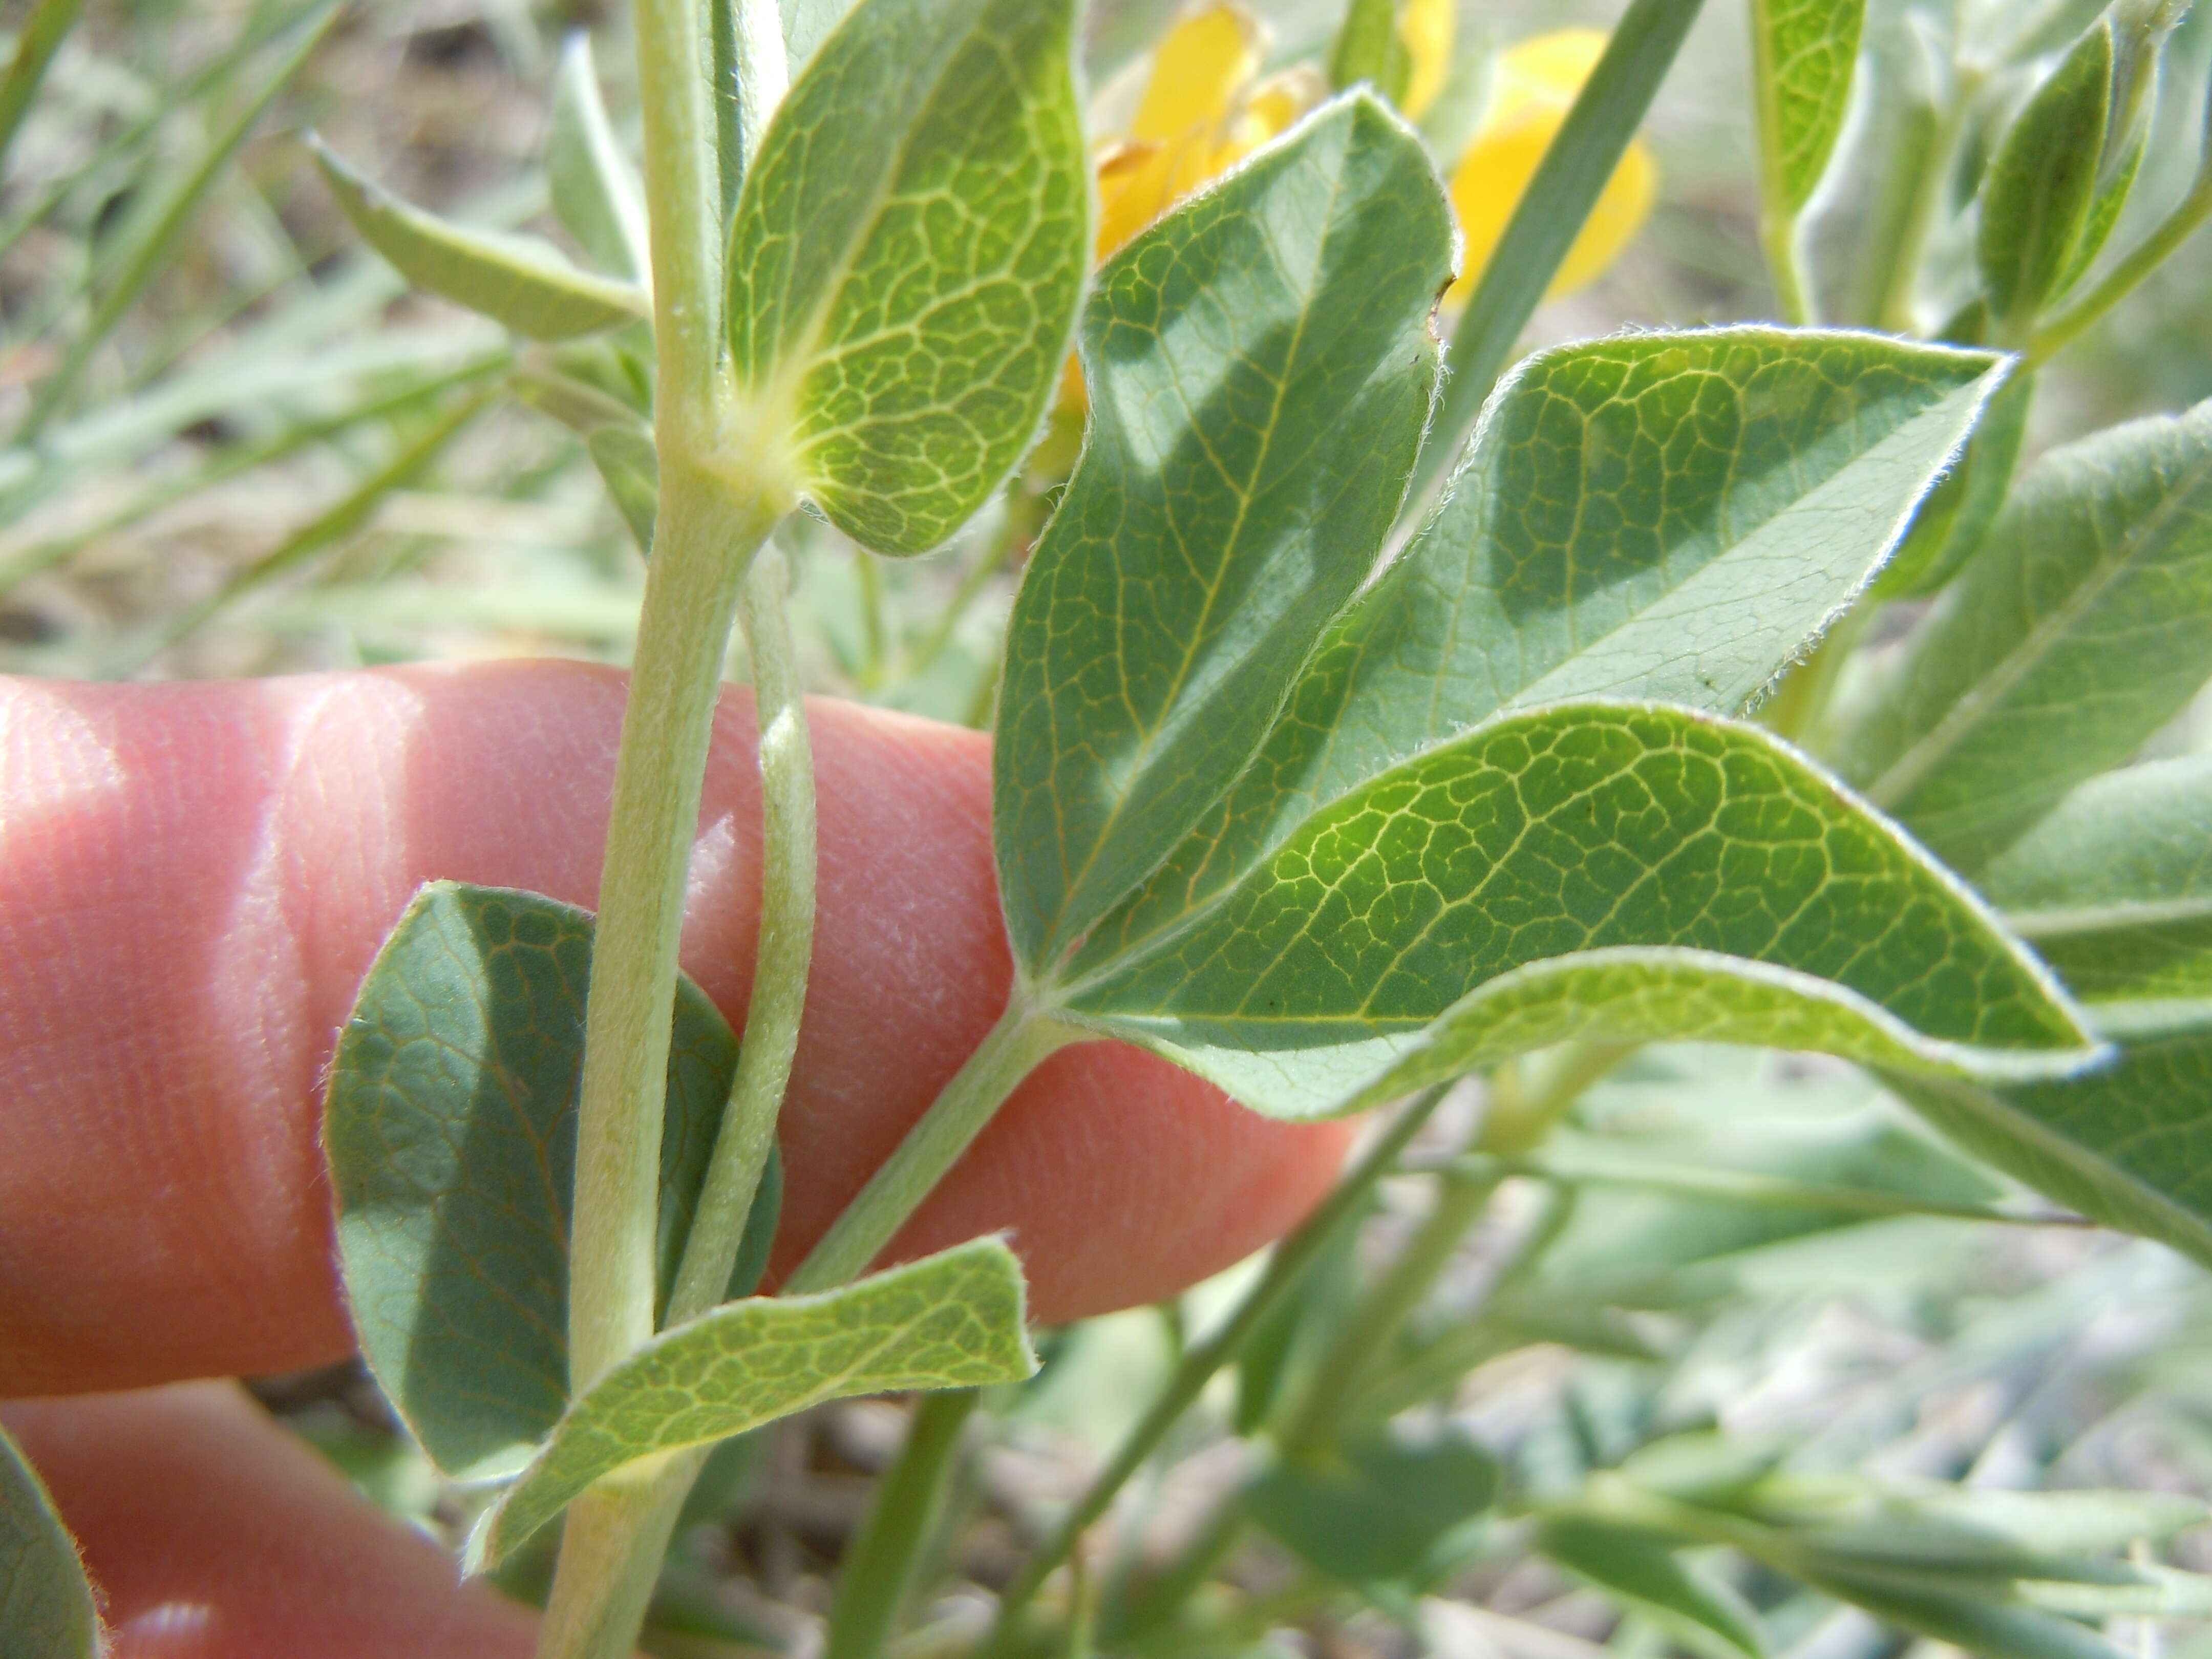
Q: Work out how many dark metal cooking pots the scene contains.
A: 0